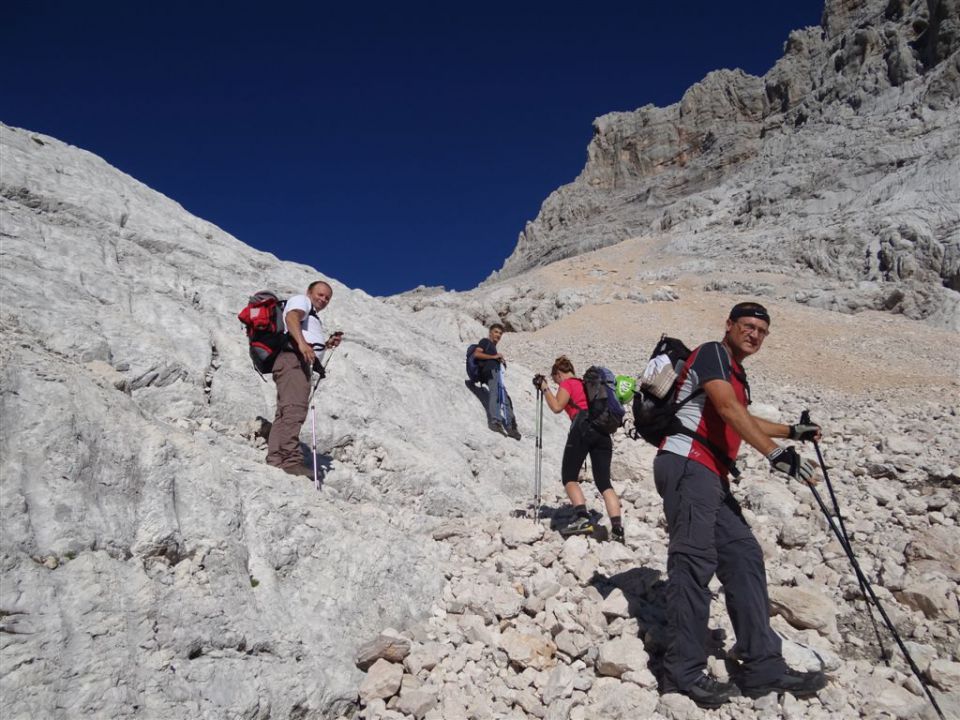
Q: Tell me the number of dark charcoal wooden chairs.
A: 0